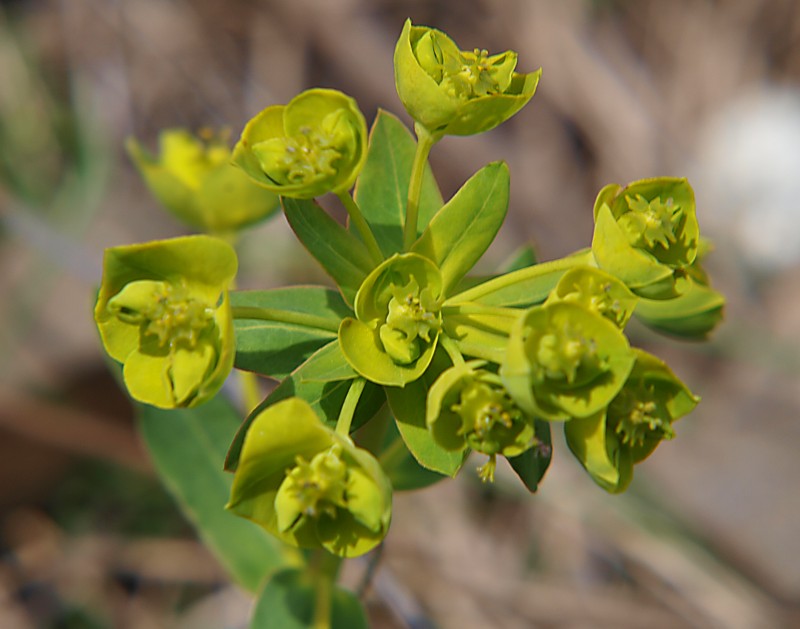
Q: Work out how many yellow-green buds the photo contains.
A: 11